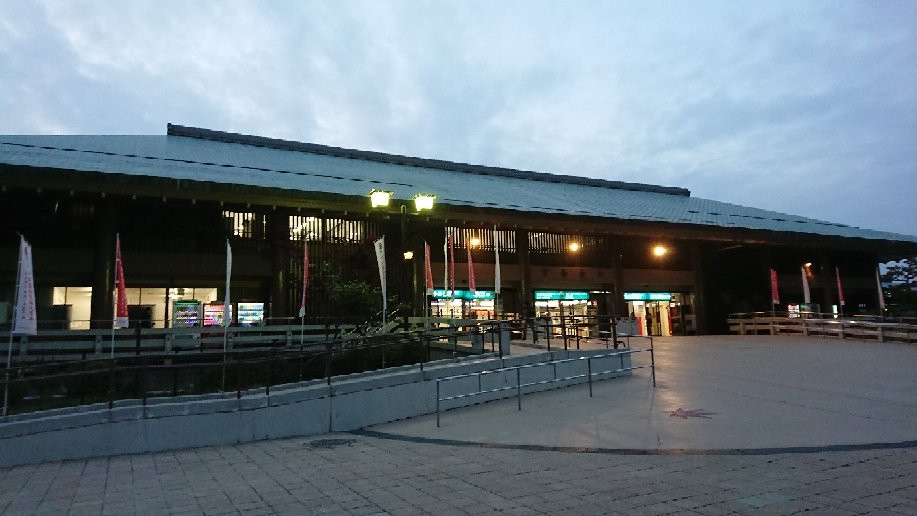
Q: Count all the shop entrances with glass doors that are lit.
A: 3